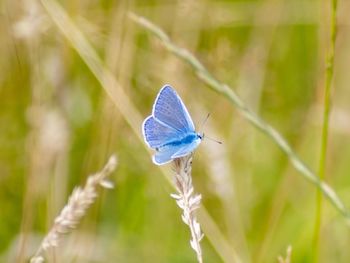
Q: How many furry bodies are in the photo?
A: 1